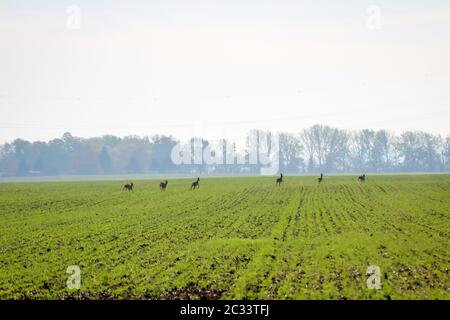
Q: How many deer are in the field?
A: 6